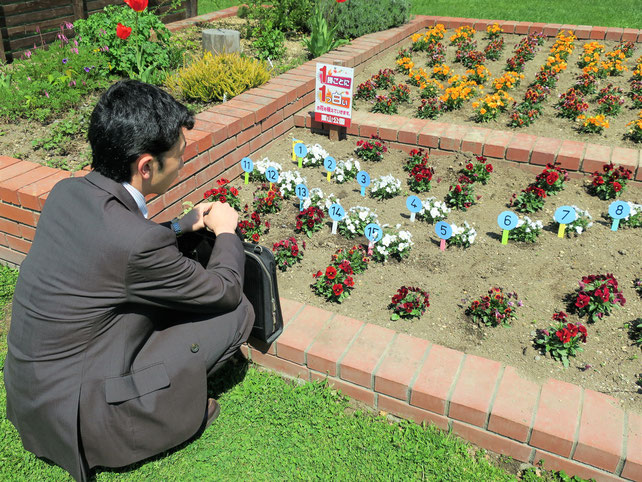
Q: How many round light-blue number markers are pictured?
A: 13